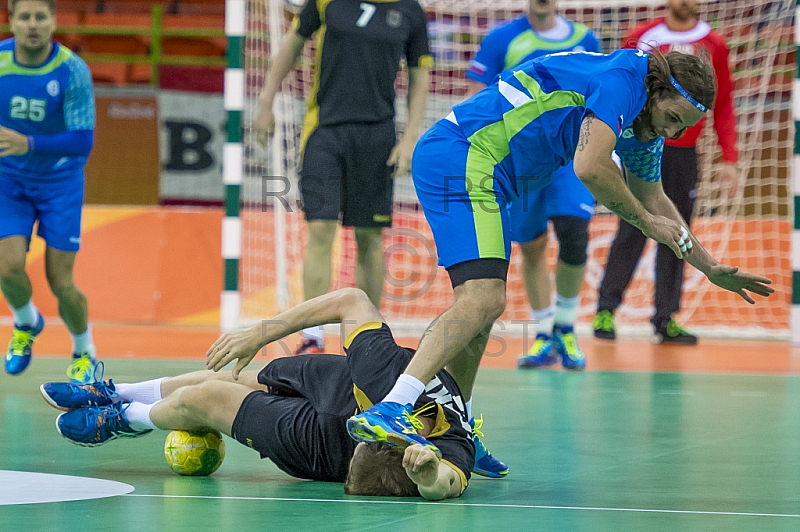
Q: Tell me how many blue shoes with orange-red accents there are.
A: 2